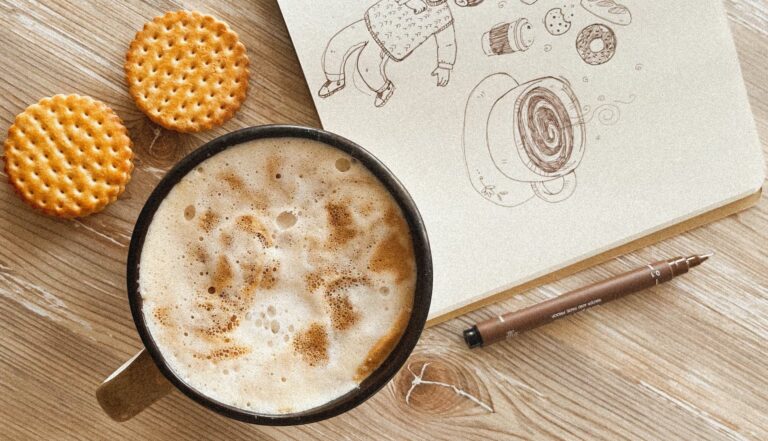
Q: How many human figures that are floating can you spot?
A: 1